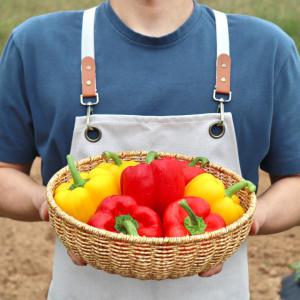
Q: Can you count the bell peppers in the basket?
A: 7